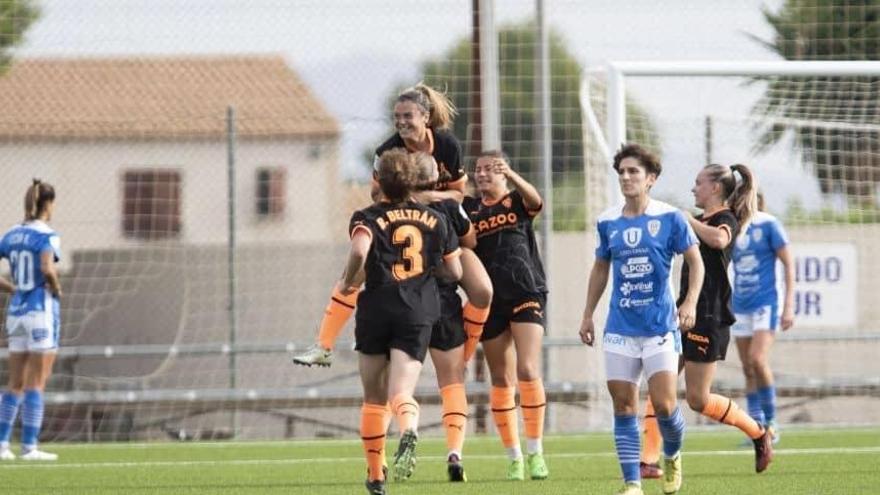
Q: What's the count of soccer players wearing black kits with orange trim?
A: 5